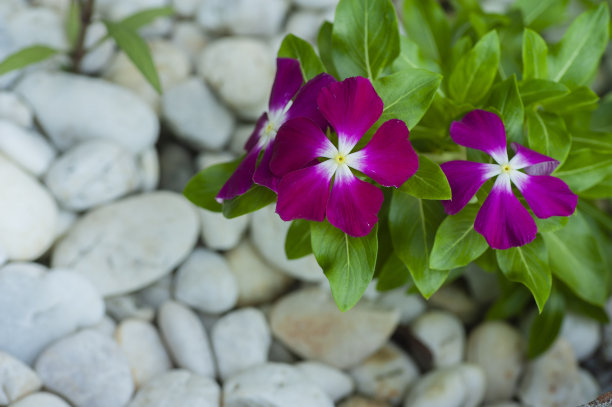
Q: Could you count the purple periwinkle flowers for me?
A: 3